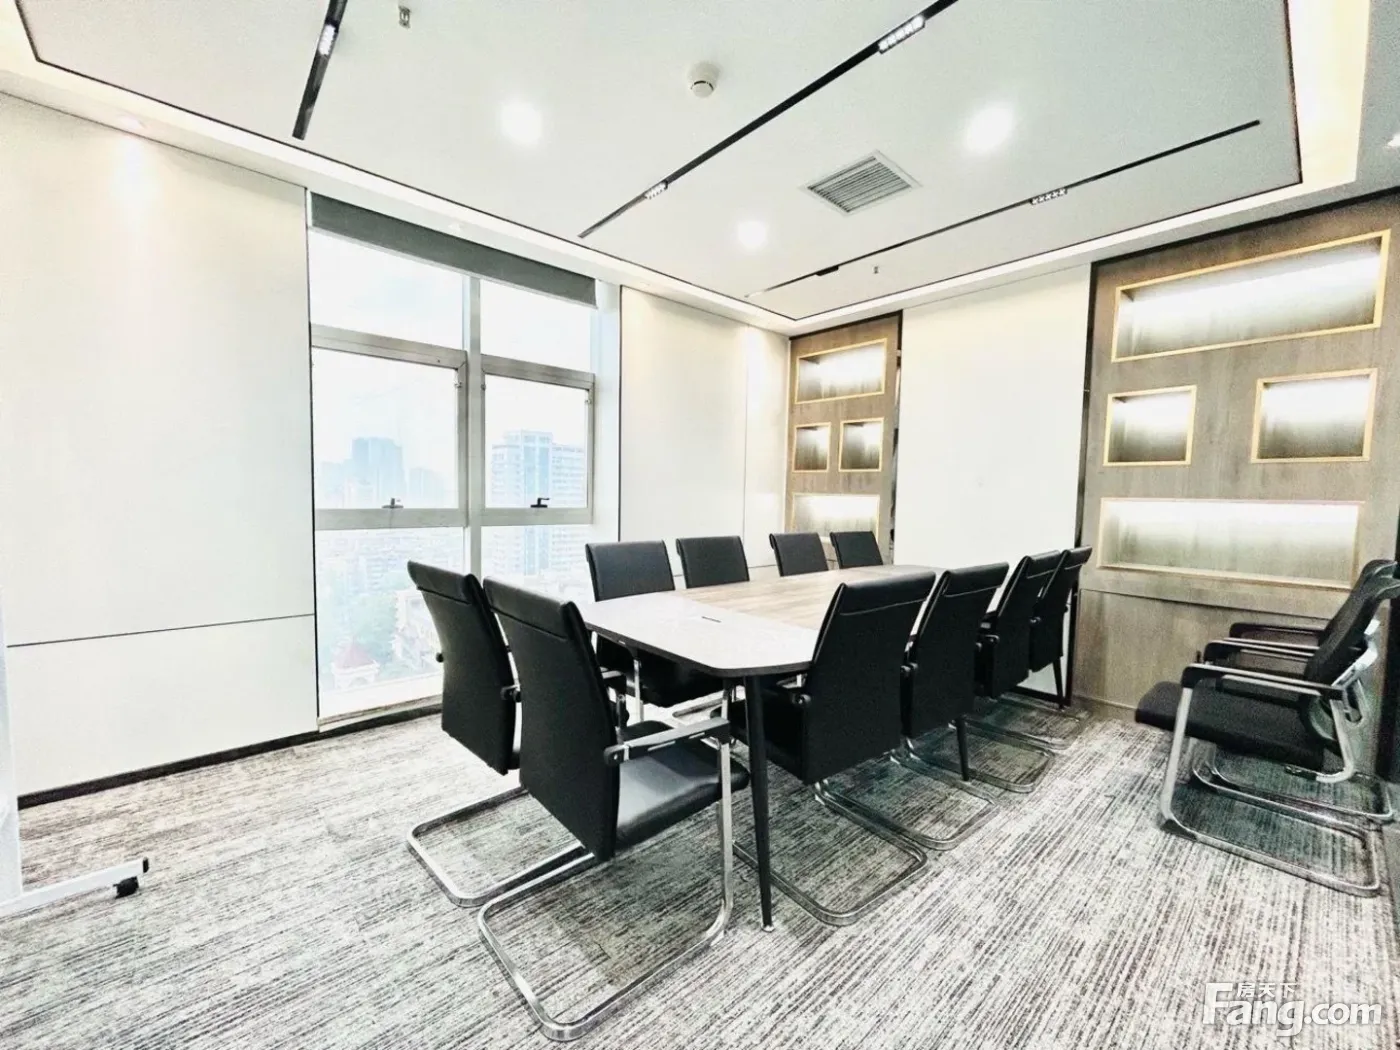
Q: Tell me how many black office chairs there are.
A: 12